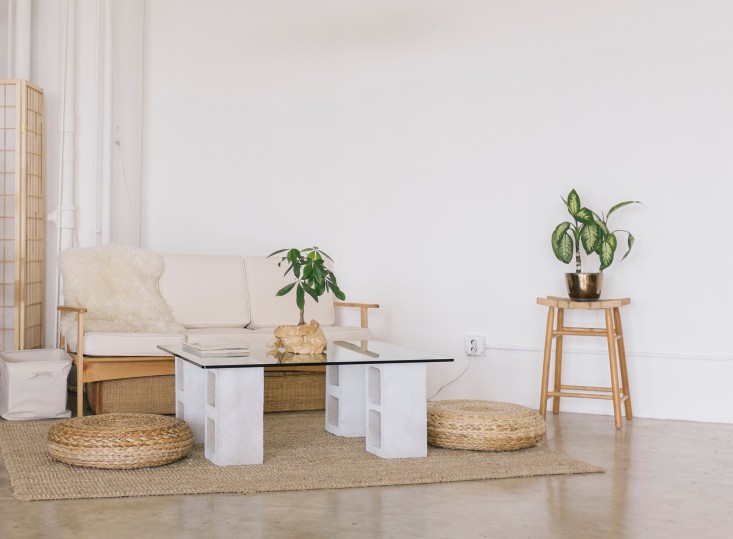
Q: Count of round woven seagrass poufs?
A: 2